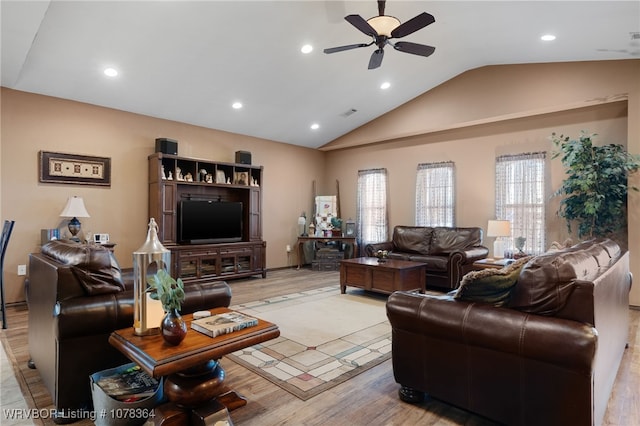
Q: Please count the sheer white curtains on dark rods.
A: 3